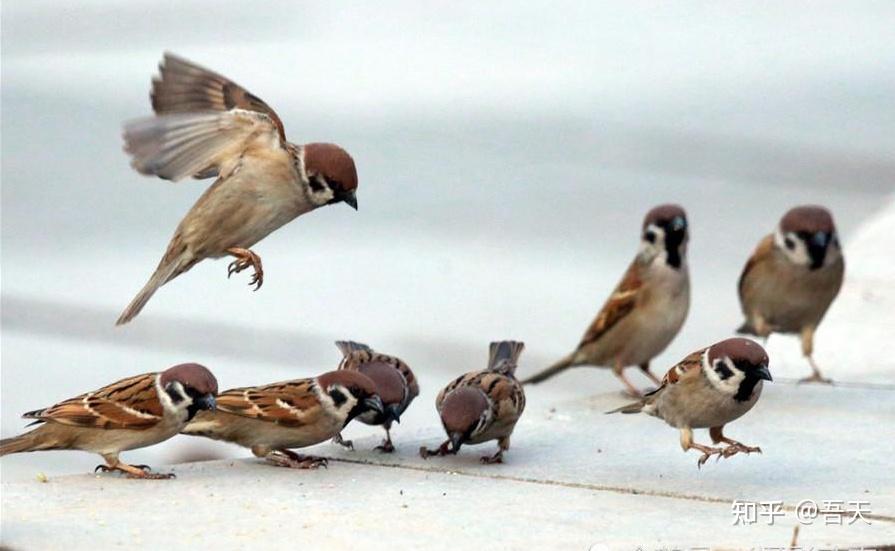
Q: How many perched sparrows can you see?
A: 7